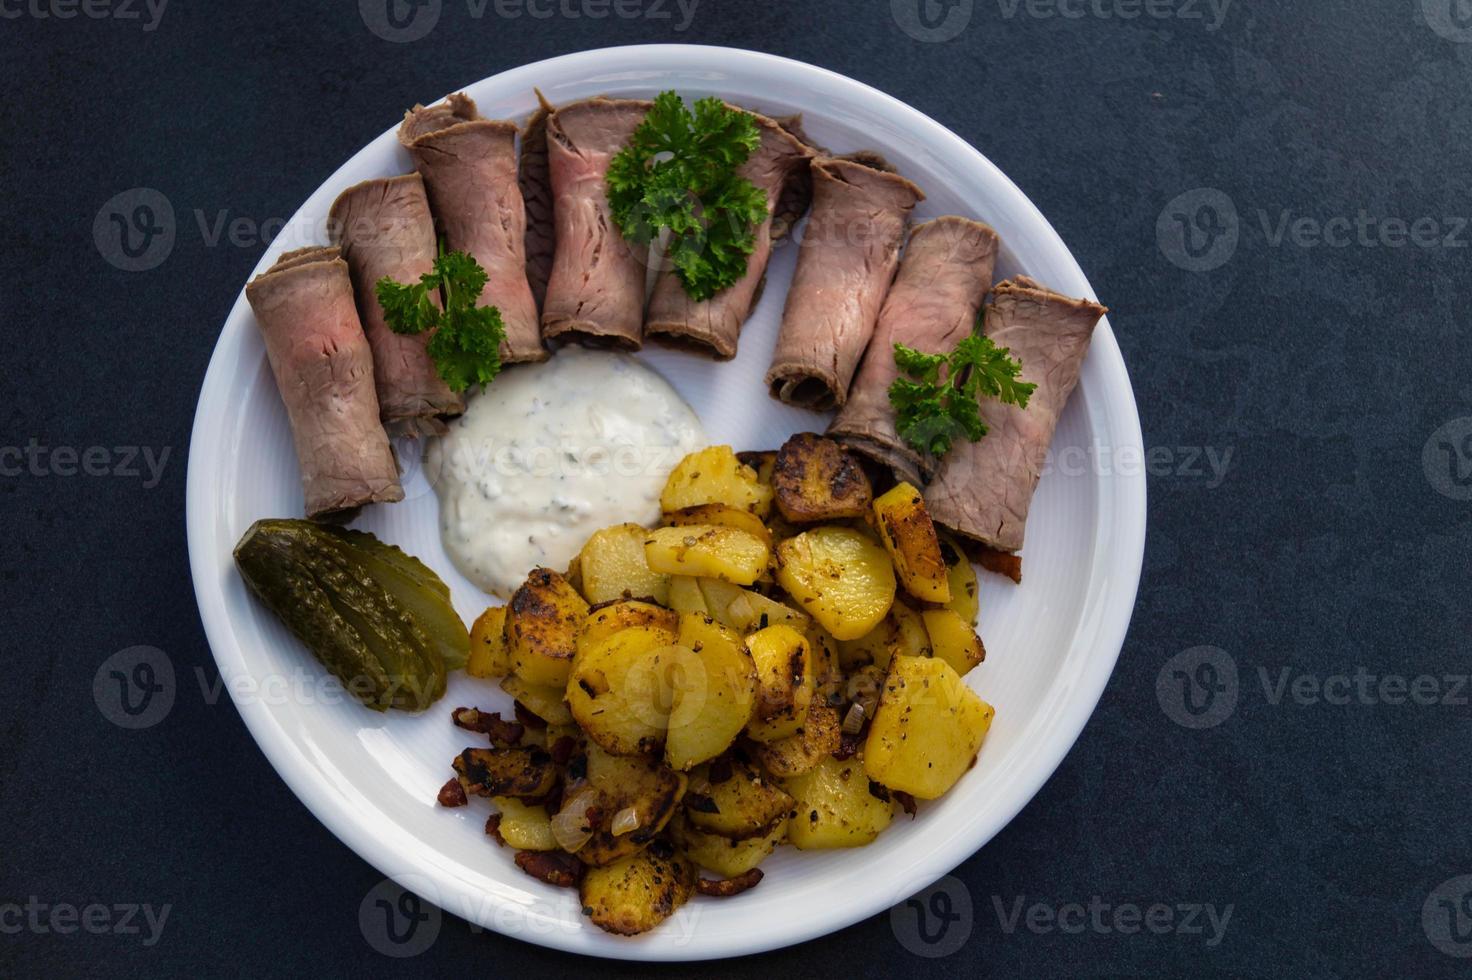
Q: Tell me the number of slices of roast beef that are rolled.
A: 8